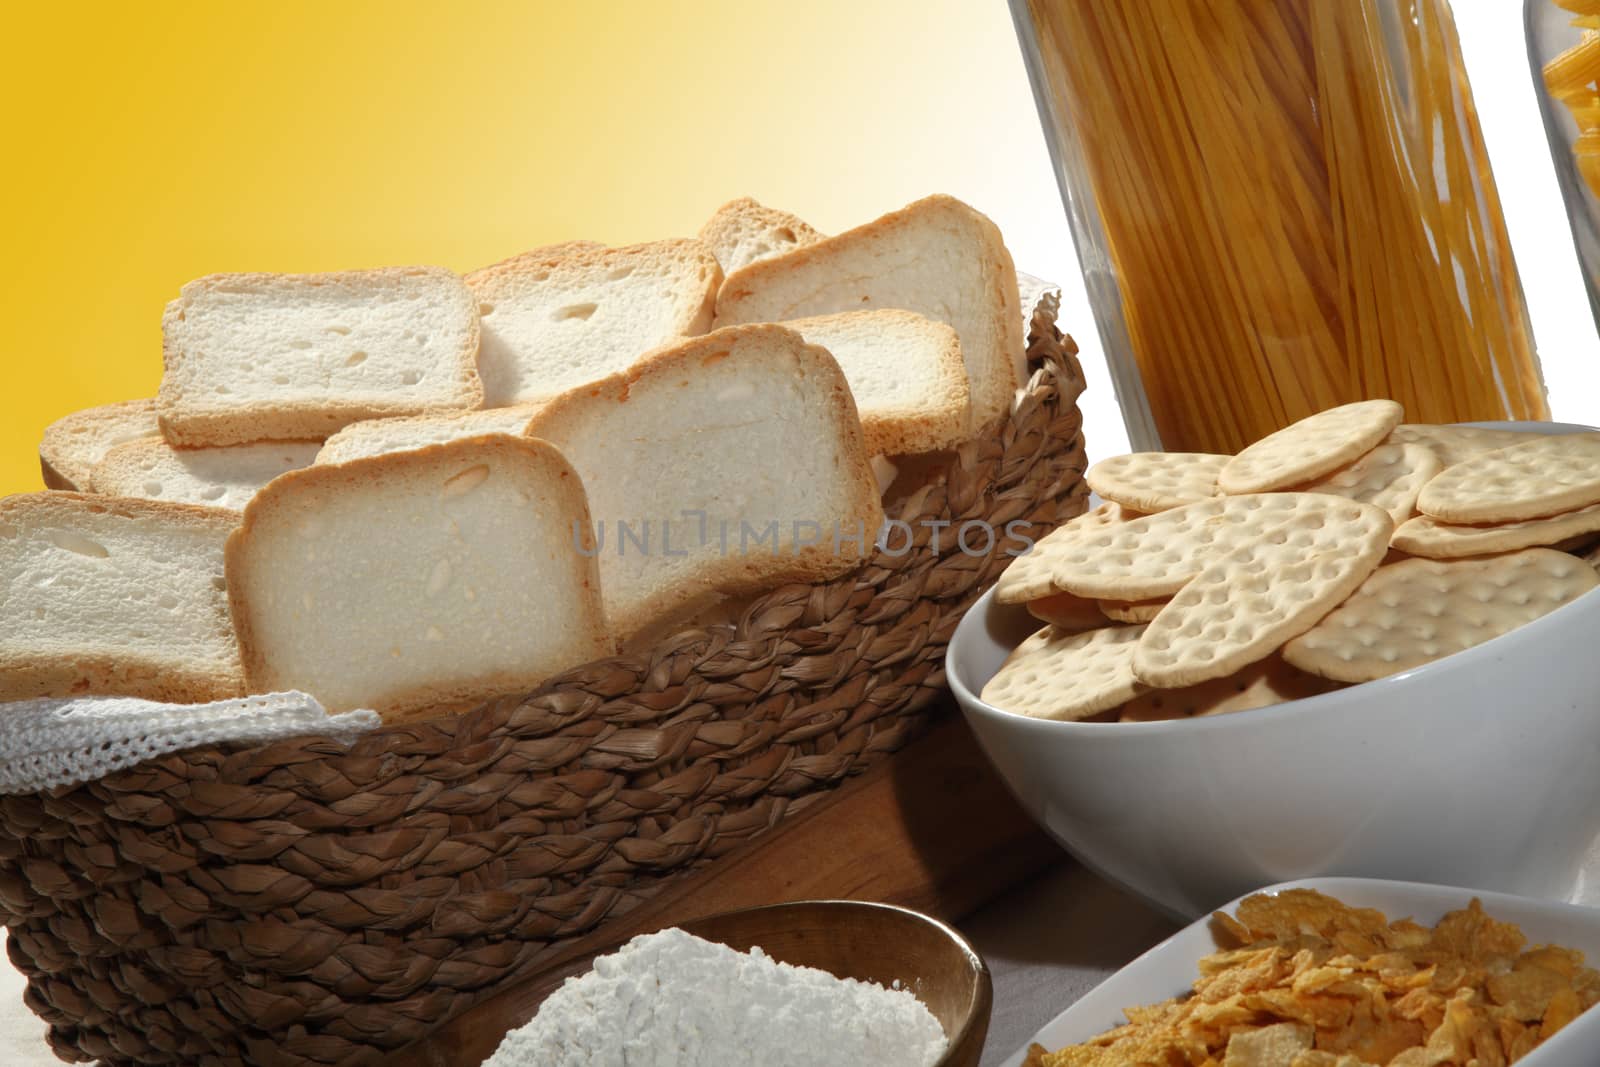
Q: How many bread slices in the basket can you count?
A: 11